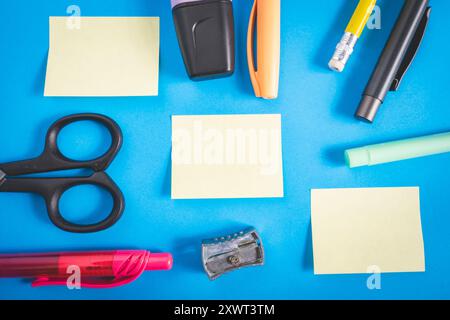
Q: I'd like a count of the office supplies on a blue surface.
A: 11